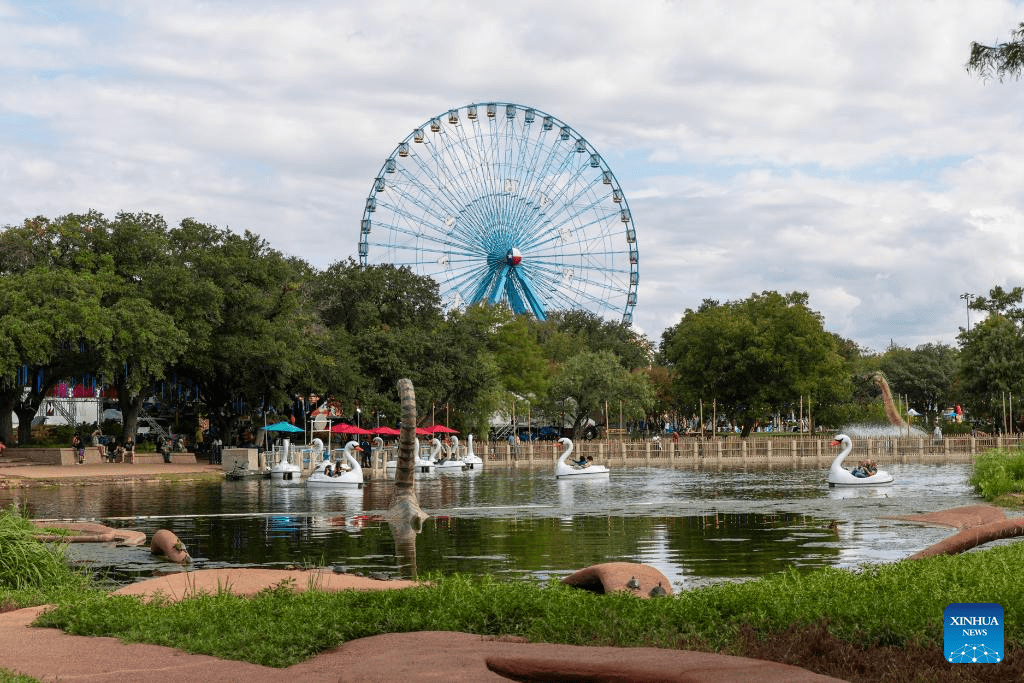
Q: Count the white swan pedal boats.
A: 10